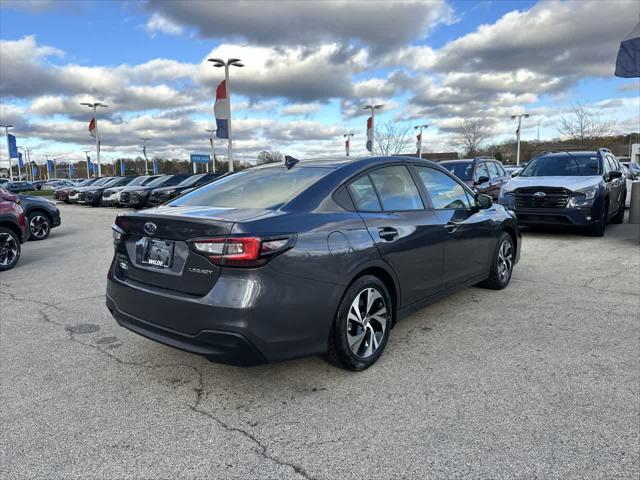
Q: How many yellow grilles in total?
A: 0